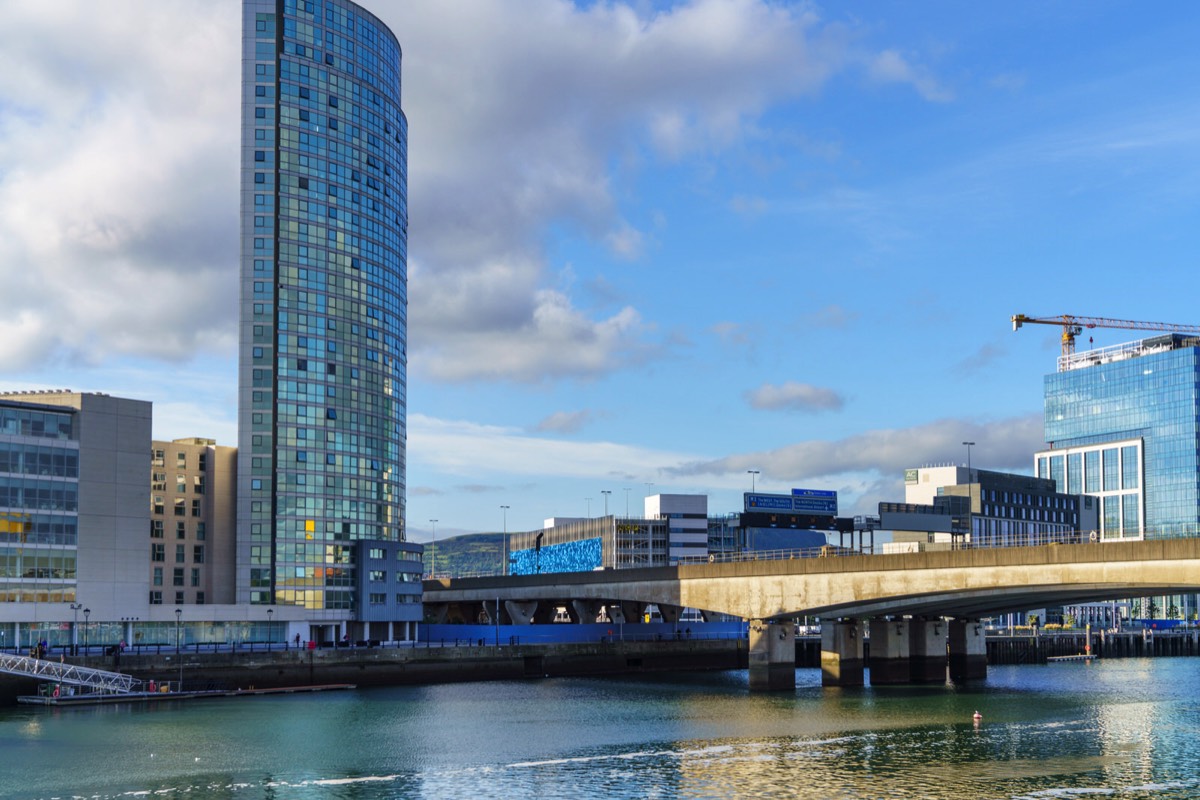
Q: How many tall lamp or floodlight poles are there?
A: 8